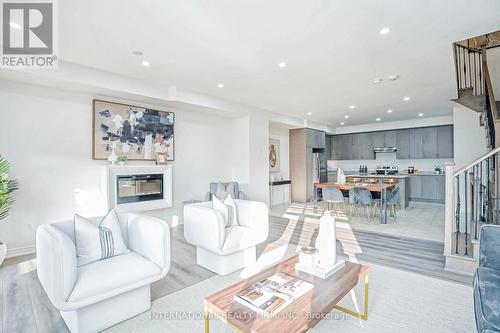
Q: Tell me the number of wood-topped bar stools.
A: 3